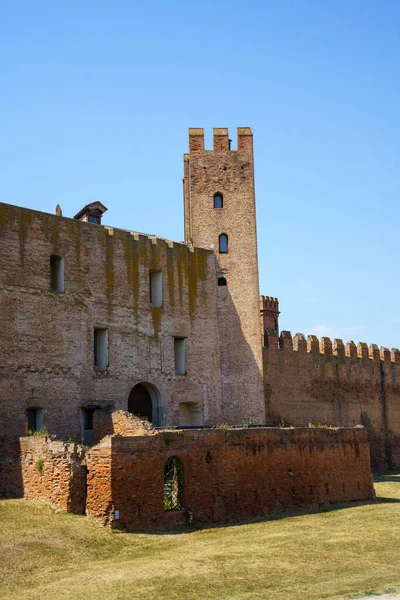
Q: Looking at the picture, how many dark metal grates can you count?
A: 1